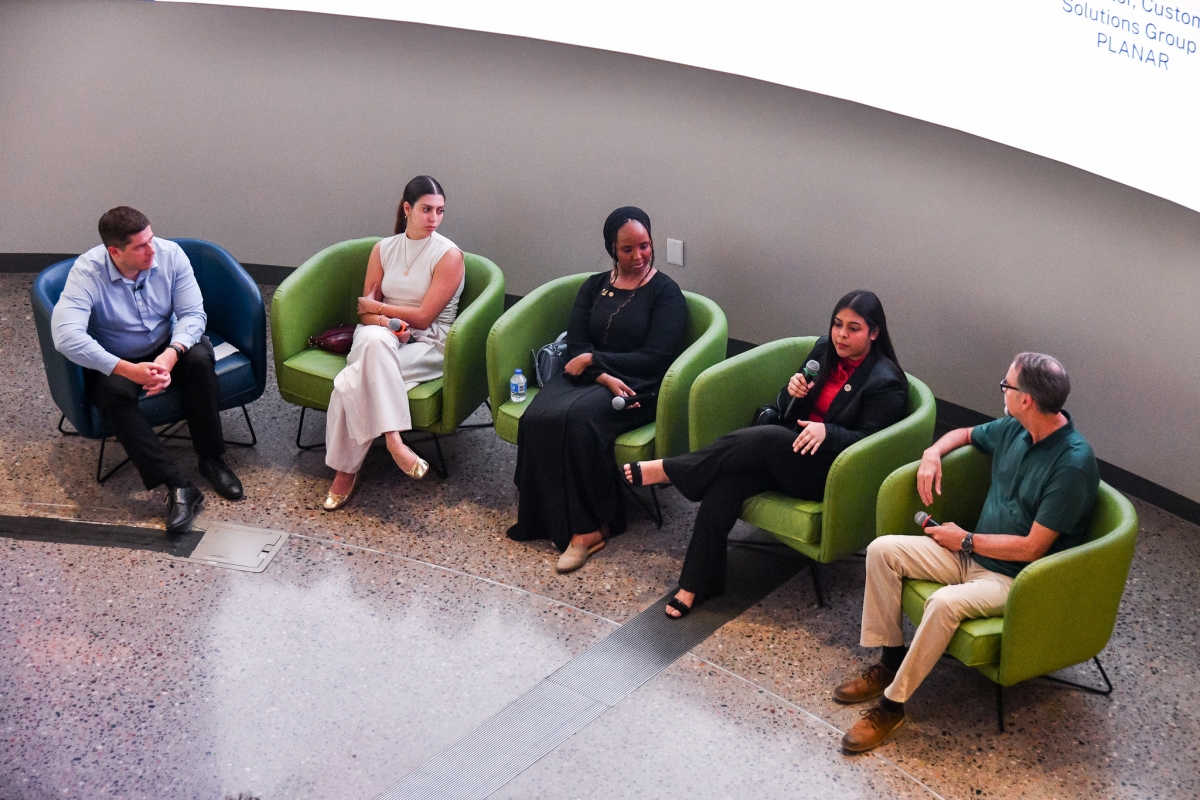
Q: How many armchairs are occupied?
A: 5